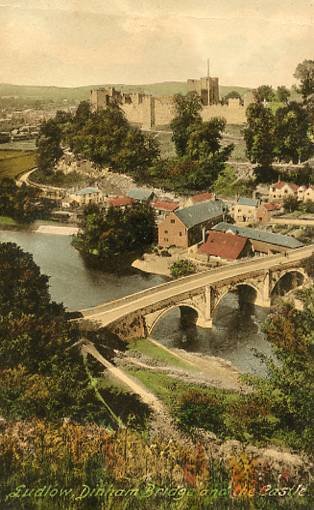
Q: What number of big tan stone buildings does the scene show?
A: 1